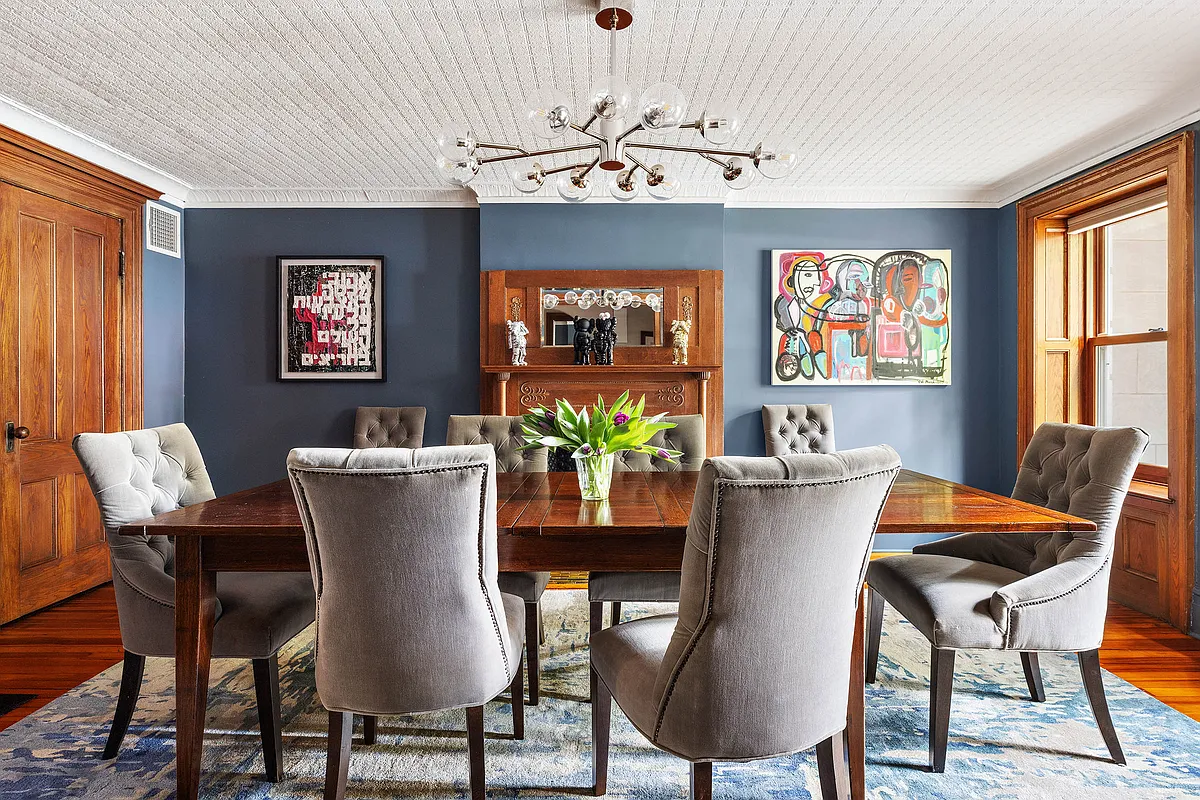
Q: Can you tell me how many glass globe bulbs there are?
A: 12